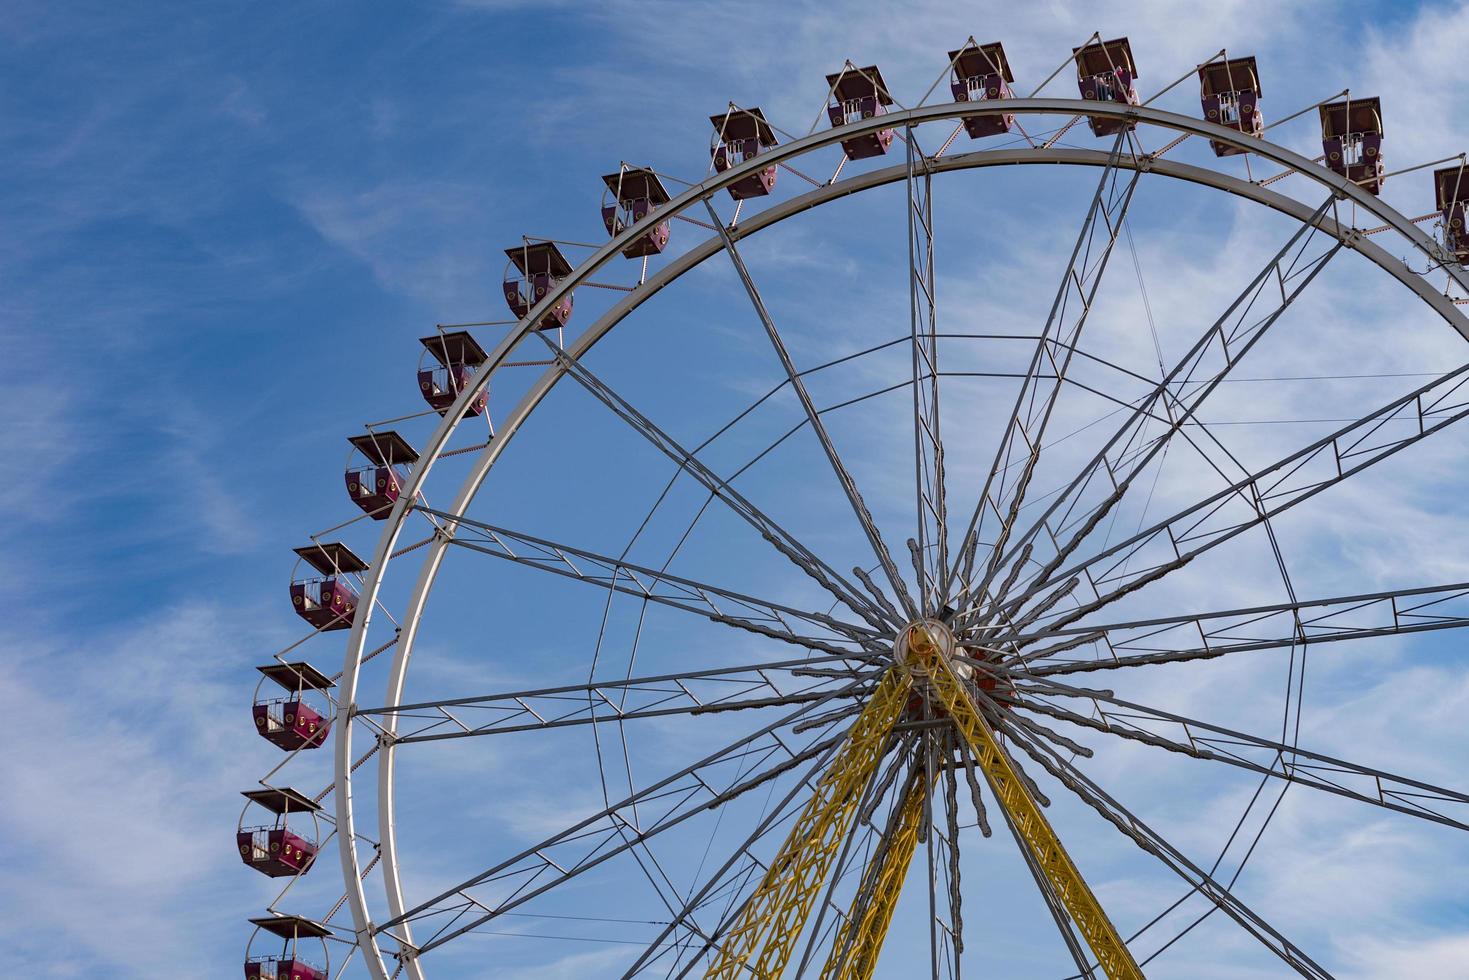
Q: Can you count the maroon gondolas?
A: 15